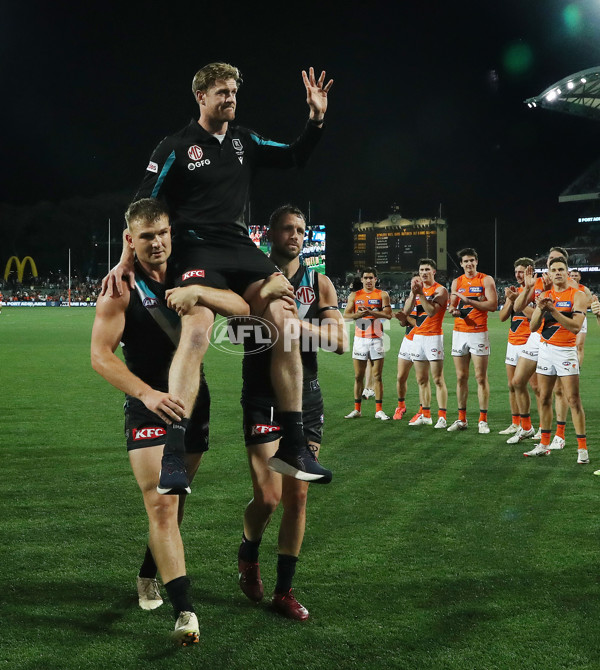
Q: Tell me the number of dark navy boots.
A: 2